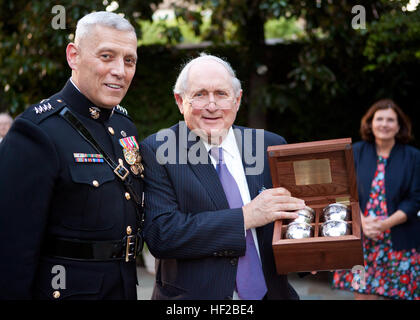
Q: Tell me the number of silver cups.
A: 4